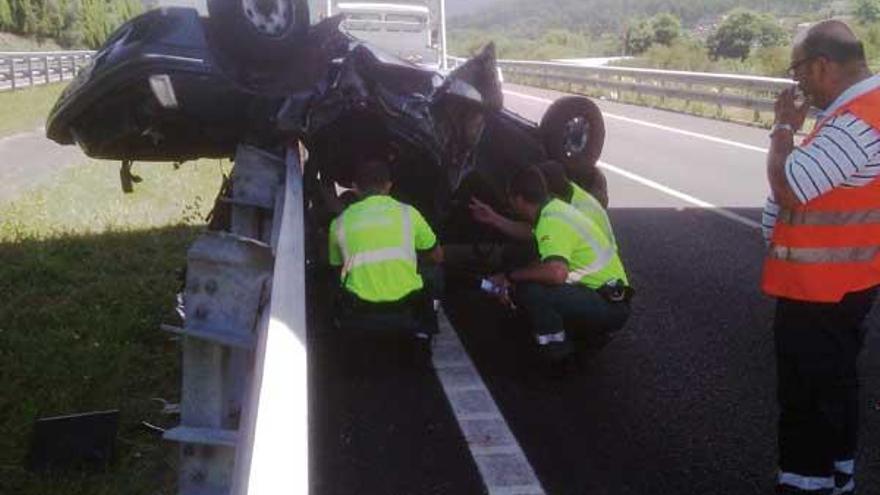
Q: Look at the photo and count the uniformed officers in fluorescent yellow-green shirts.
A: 3